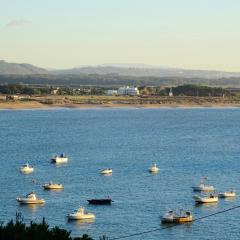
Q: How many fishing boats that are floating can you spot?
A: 12